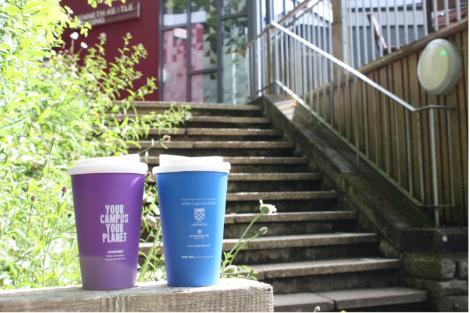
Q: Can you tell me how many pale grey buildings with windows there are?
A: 1